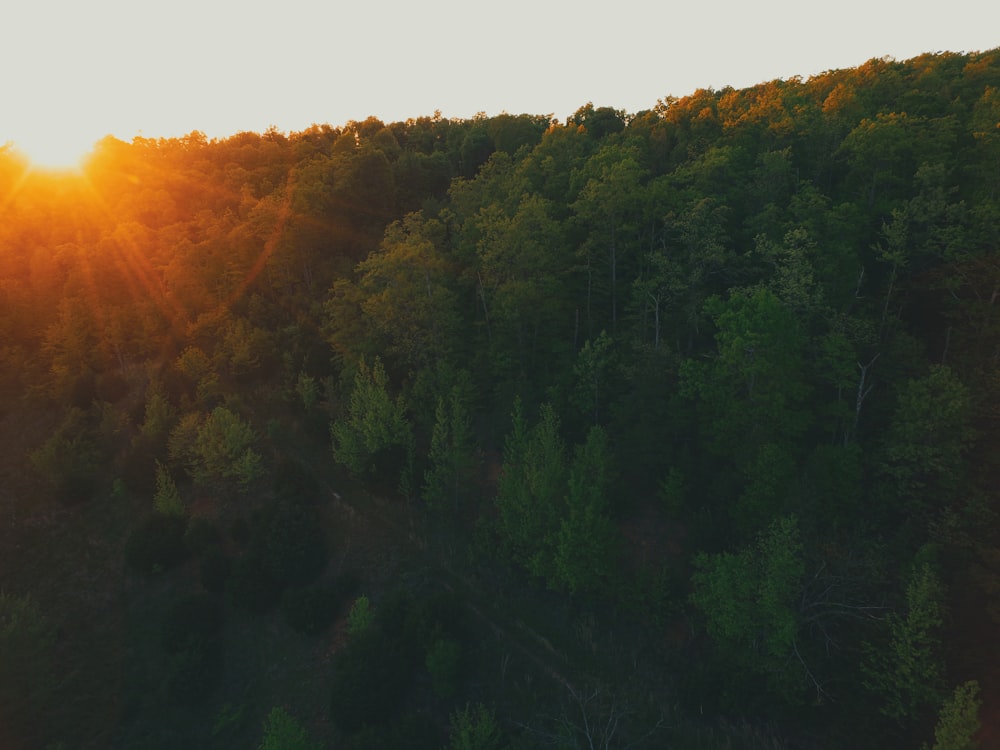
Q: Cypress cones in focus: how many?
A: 0